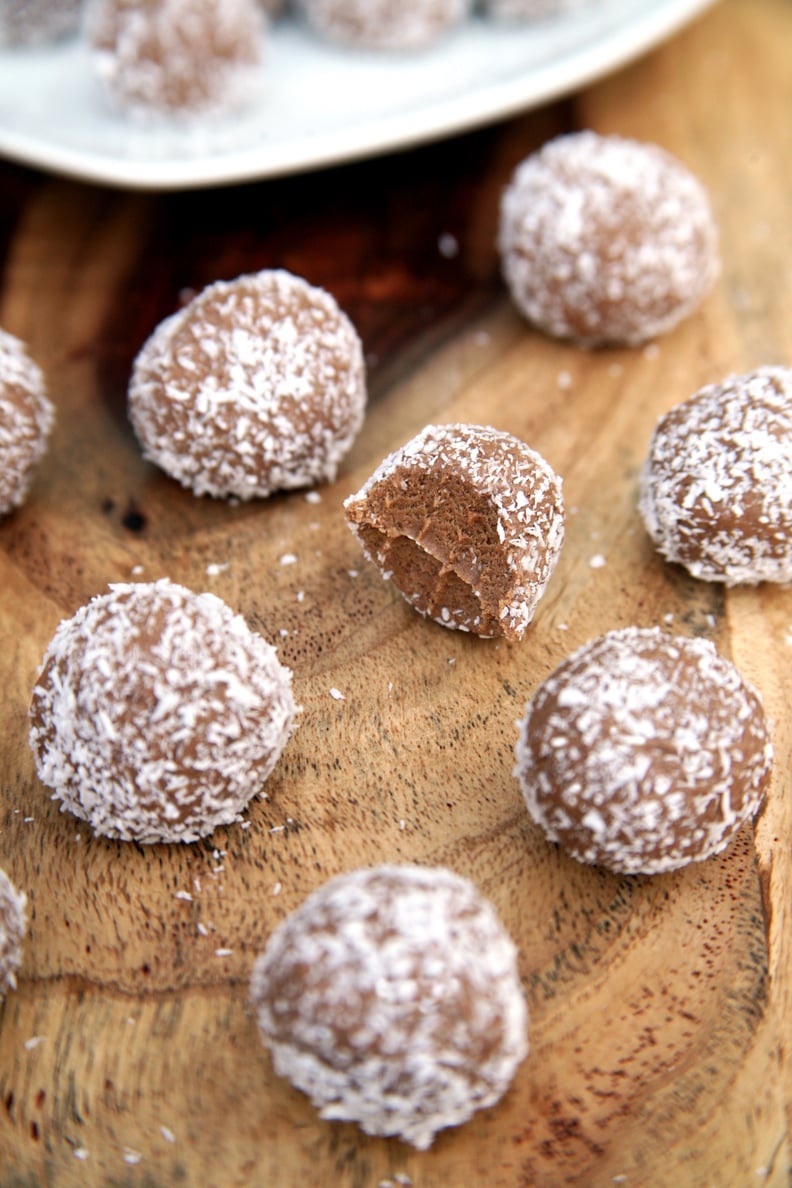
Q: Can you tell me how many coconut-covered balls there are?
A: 14